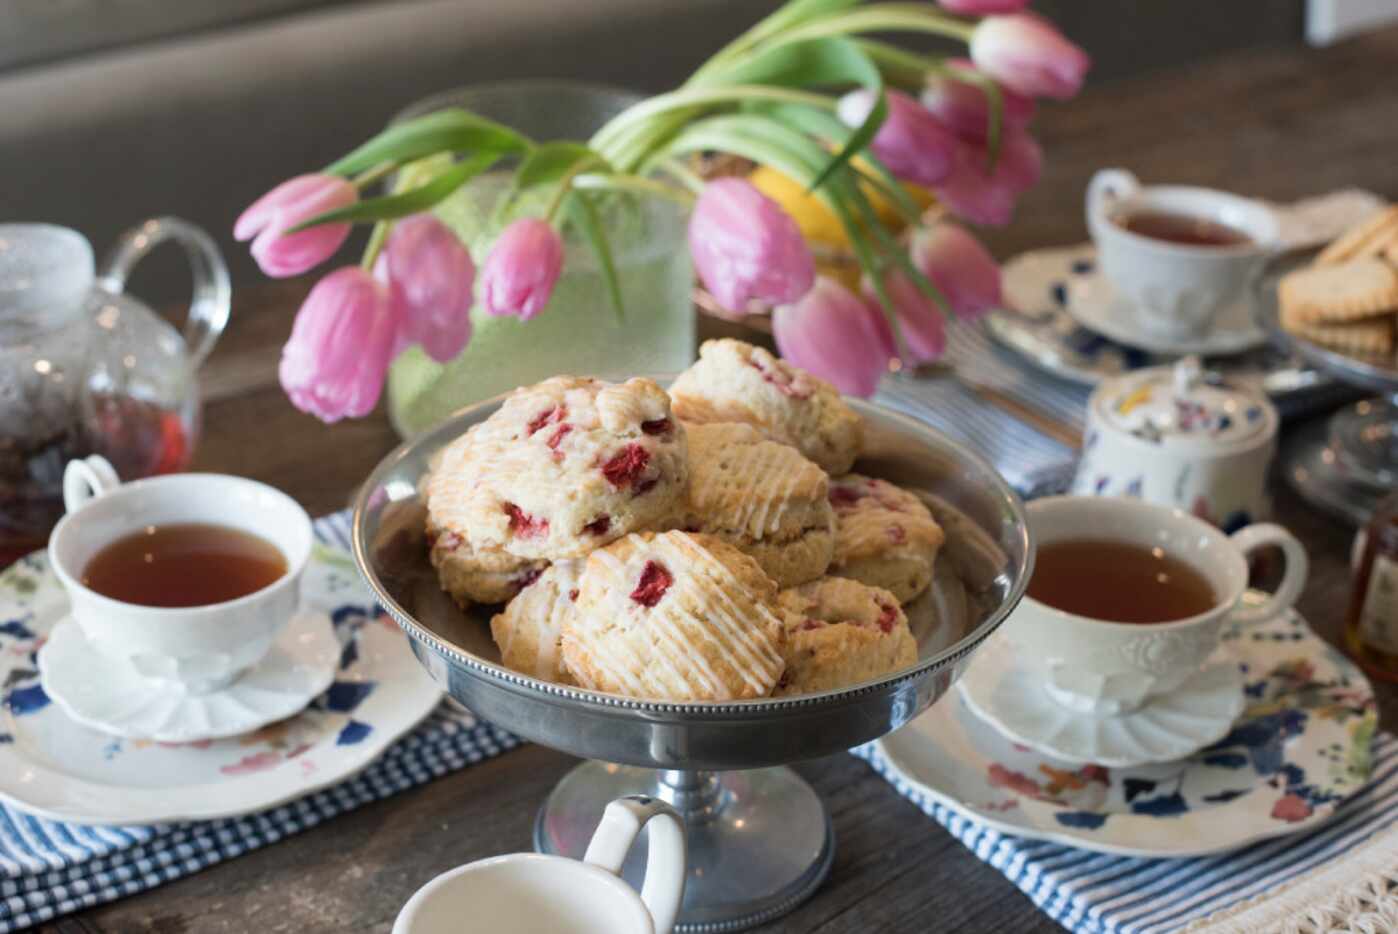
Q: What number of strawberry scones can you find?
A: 8